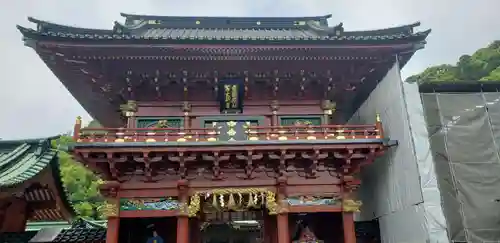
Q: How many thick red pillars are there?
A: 4